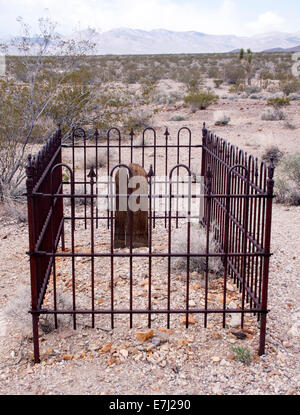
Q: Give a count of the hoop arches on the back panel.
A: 4